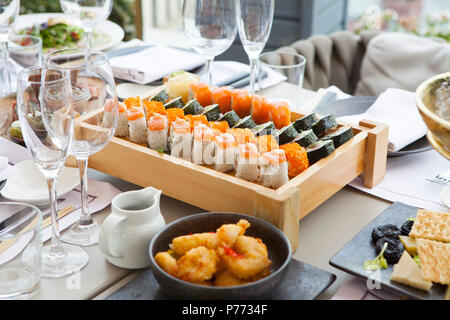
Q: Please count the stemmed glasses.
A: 6